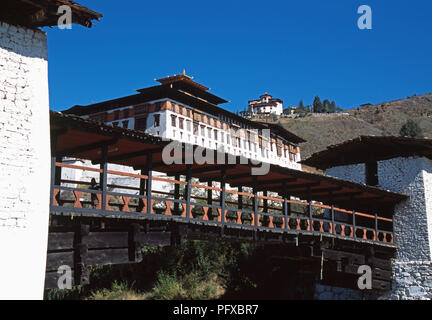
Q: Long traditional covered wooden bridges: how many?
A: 1